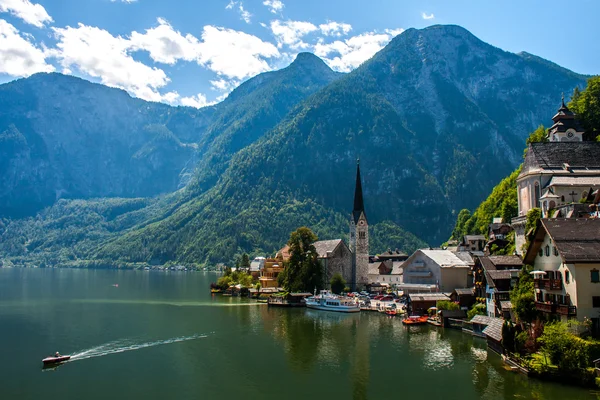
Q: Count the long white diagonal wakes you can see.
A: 1